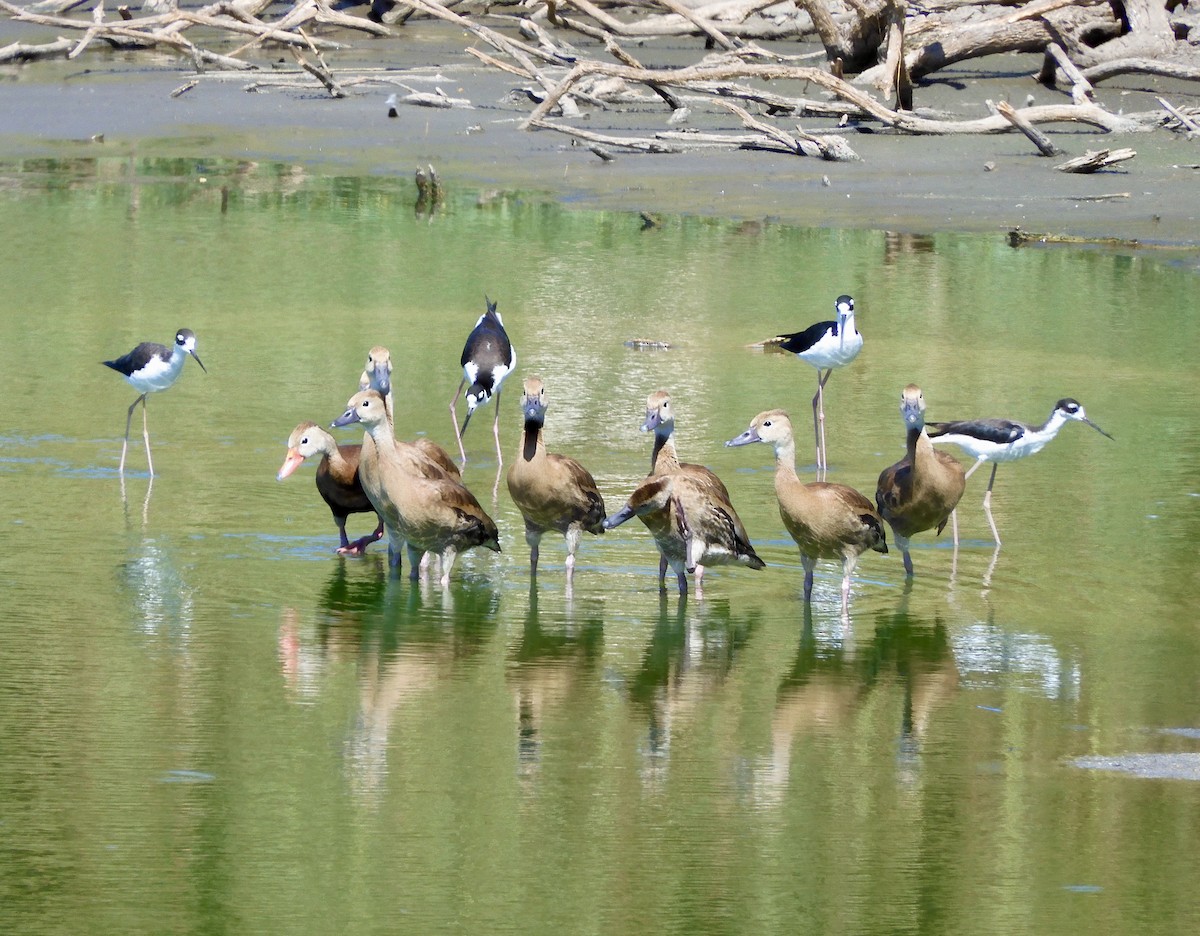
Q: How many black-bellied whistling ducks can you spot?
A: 8